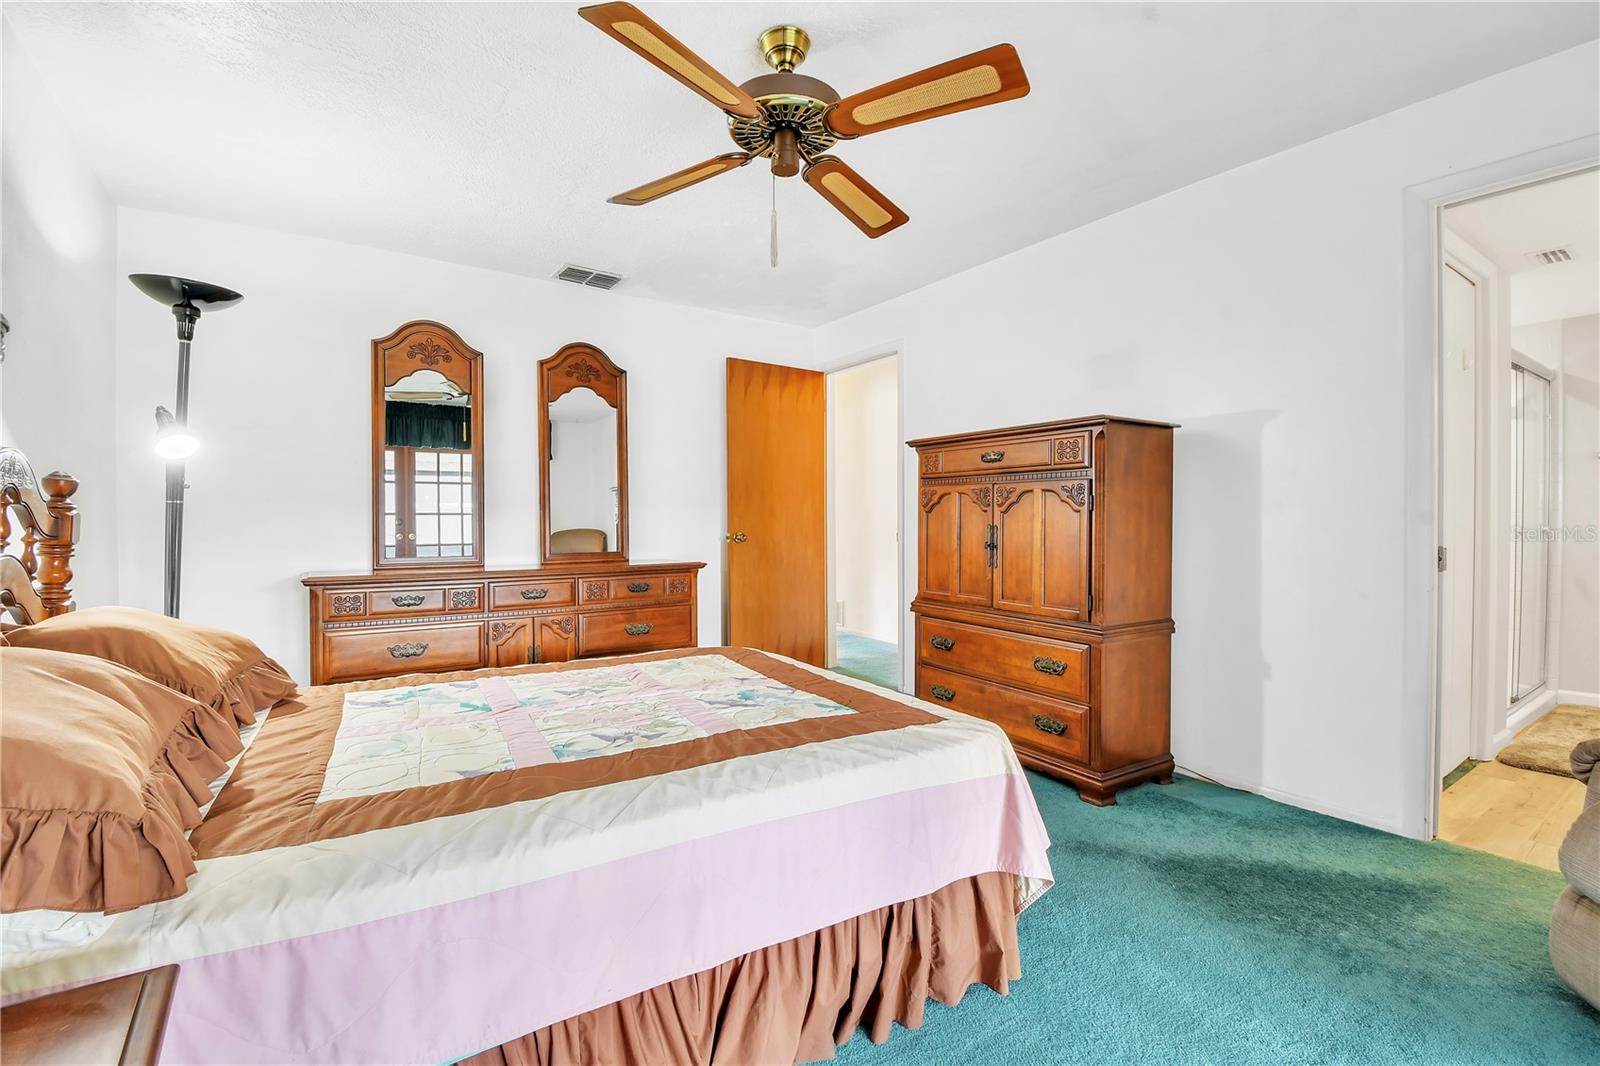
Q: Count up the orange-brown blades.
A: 4